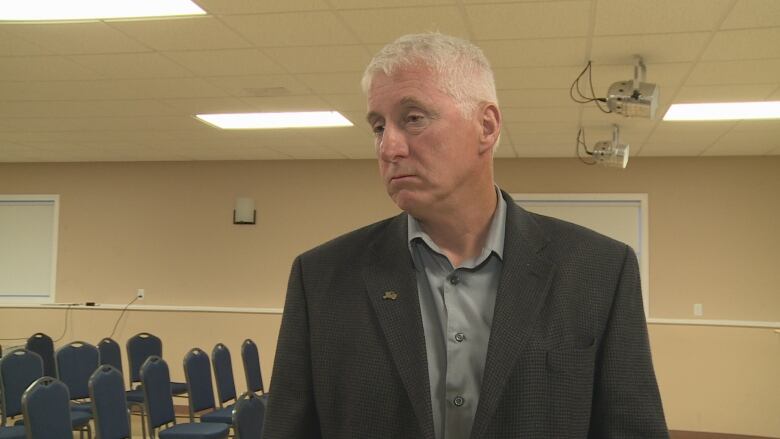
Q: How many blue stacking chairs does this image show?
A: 12